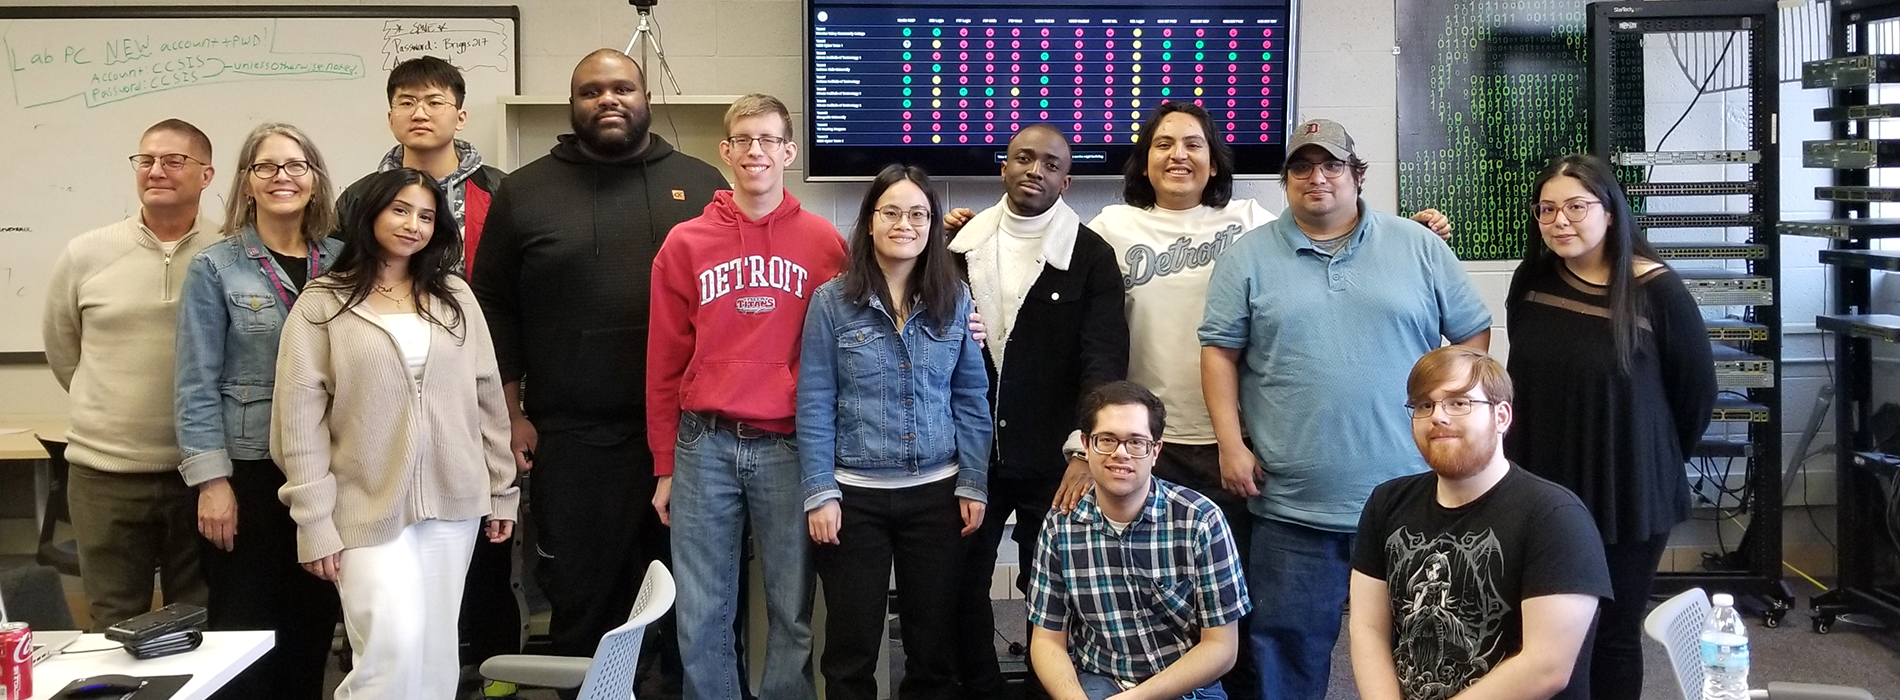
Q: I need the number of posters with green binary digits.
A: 1